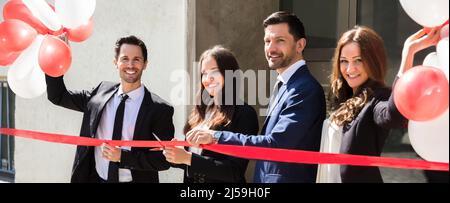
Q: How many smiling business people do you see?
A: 4